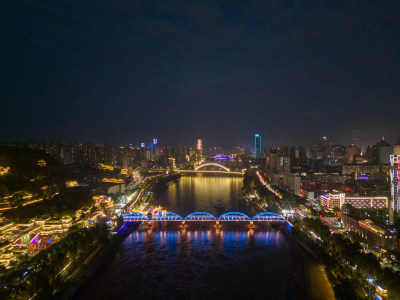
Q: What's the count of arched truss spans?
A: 5